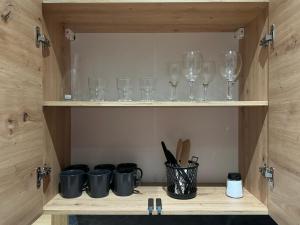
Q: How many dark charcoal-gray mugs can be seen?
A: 6